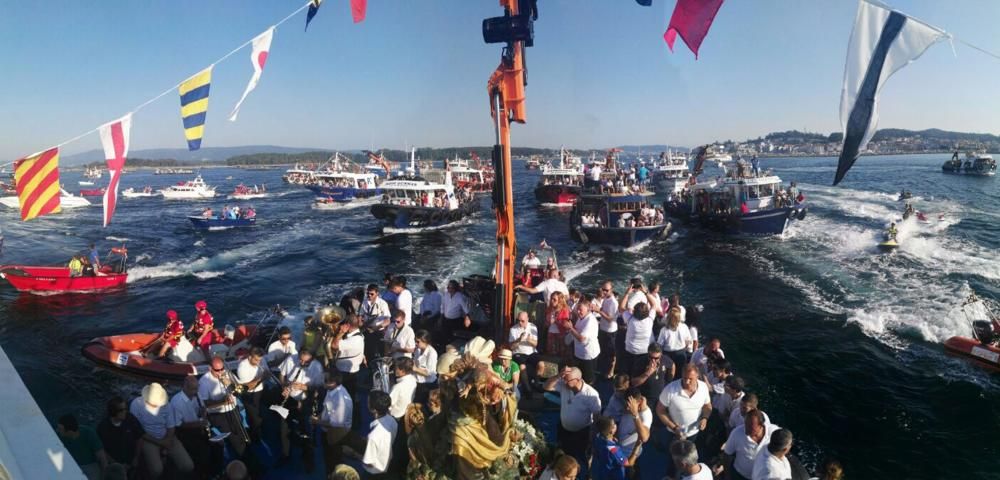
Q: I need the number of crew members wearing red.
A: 2